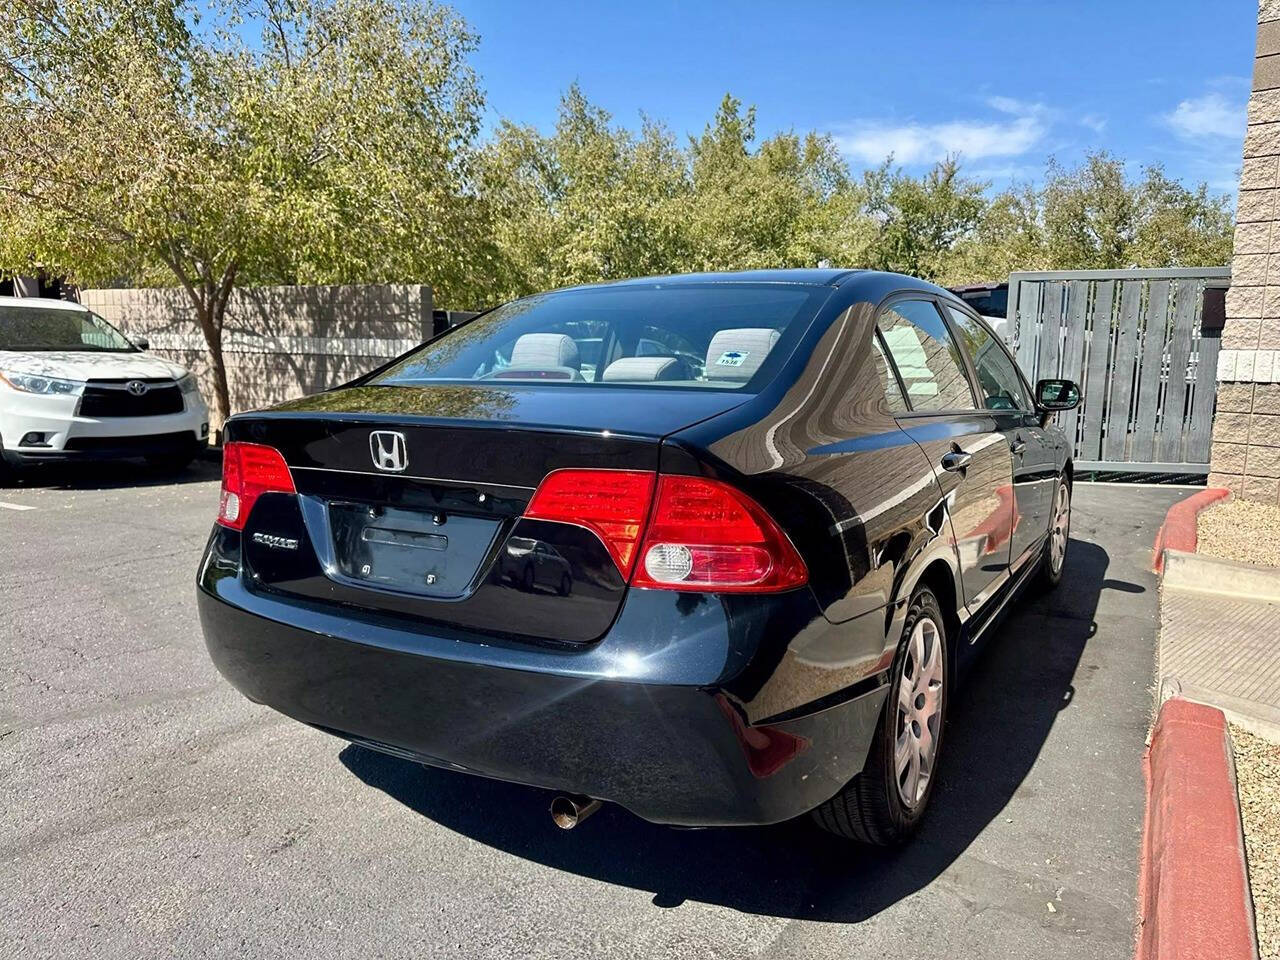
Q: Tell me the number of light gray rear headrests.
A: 3